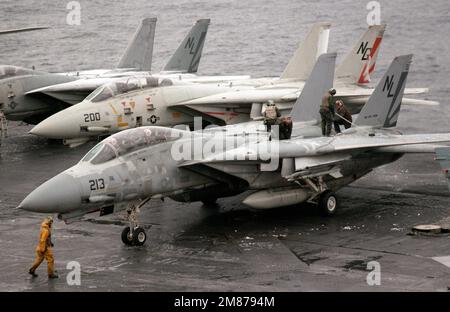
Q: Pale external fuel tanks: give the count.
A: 1